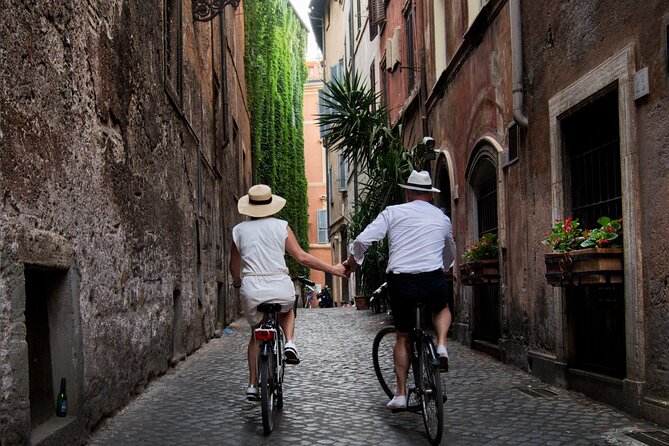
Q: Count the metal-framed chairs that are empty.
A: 0